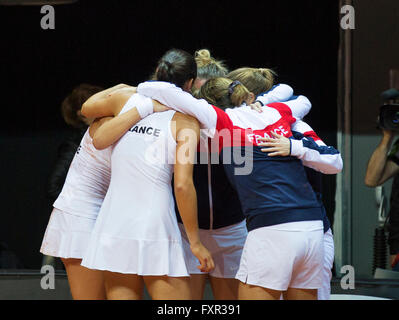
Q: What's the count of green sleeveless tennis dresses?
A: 0